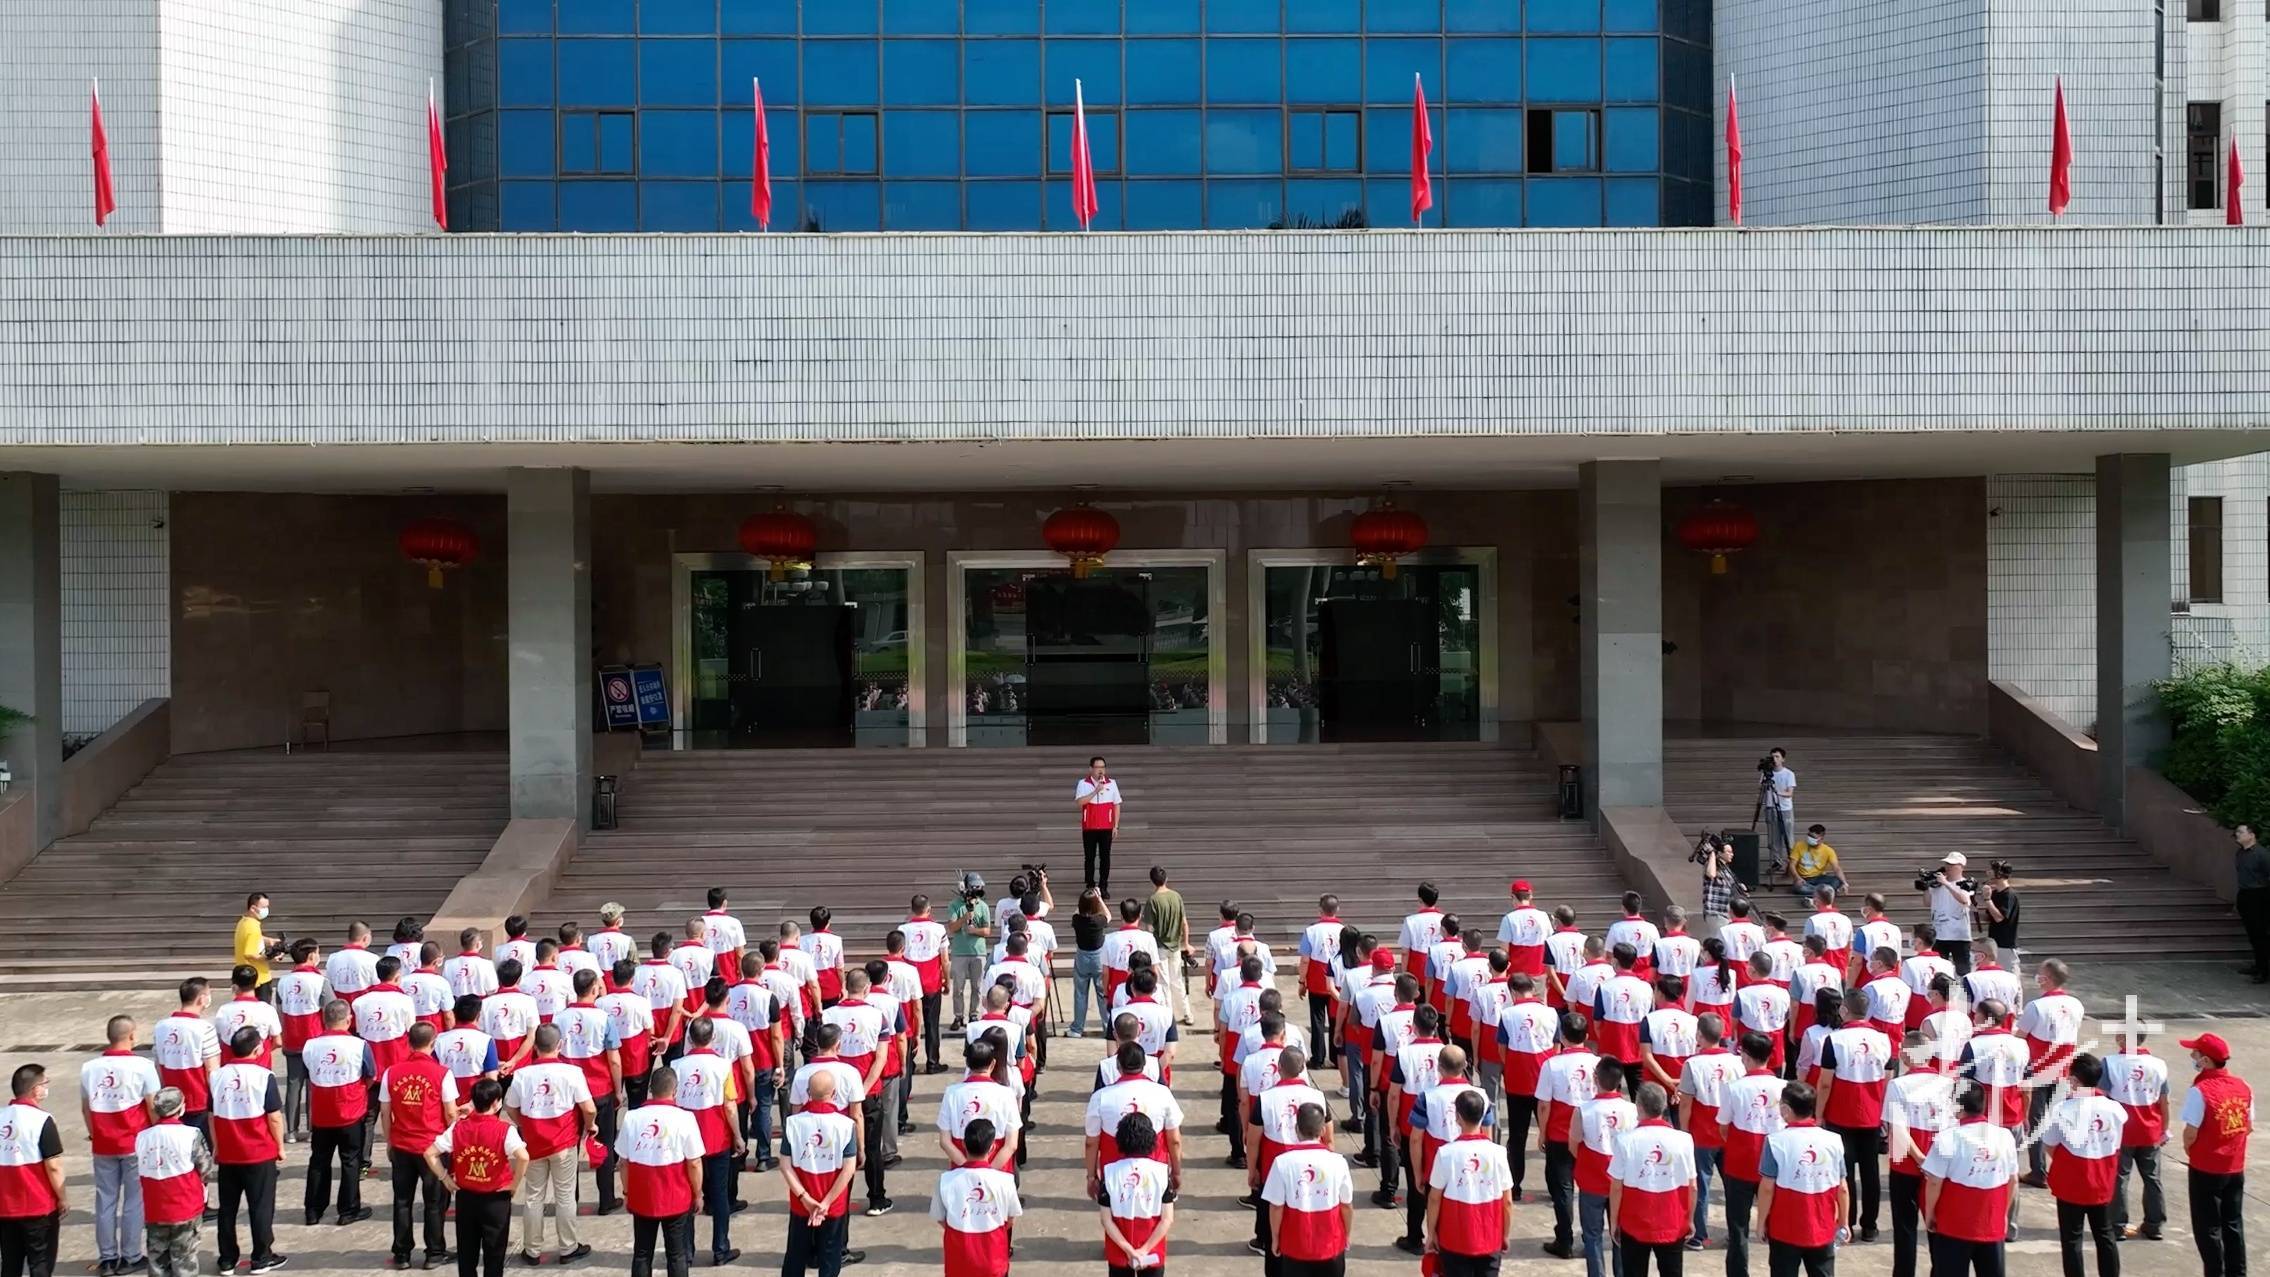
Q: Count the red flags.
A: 8